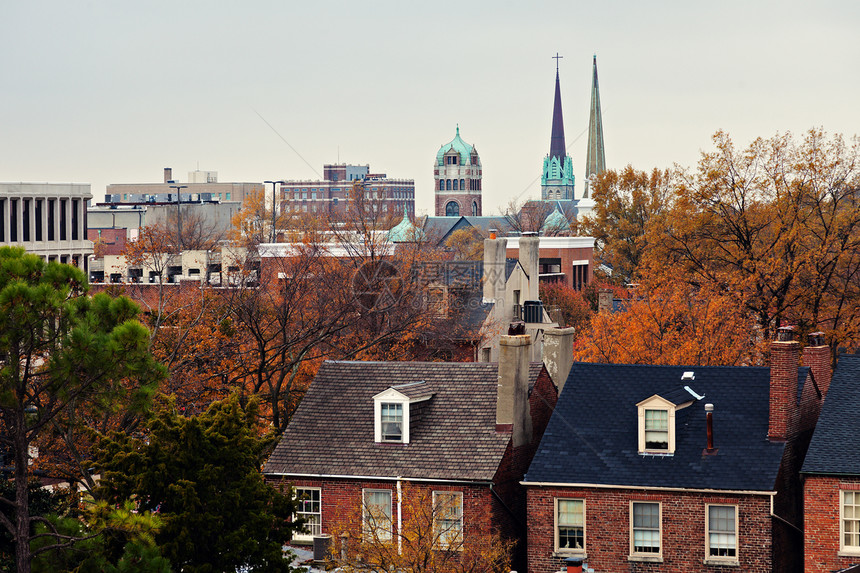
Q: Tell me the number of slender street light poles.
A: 2